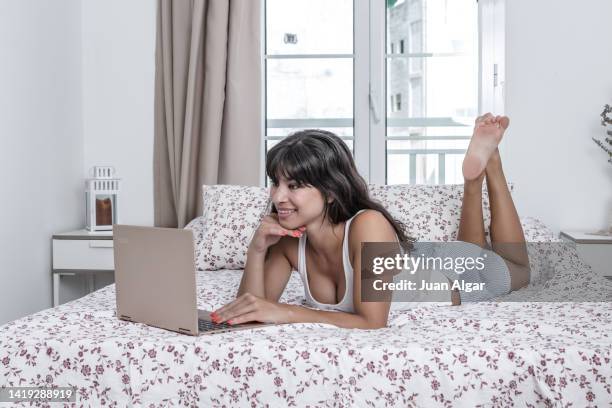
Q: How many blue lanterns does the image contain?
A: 0